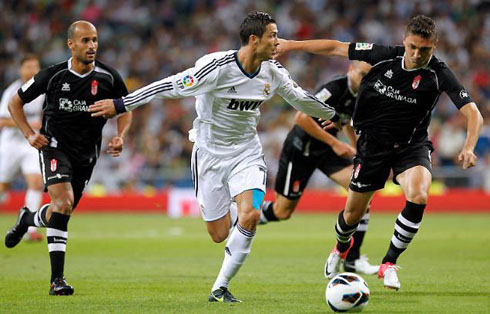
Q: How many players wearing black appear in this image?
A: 3